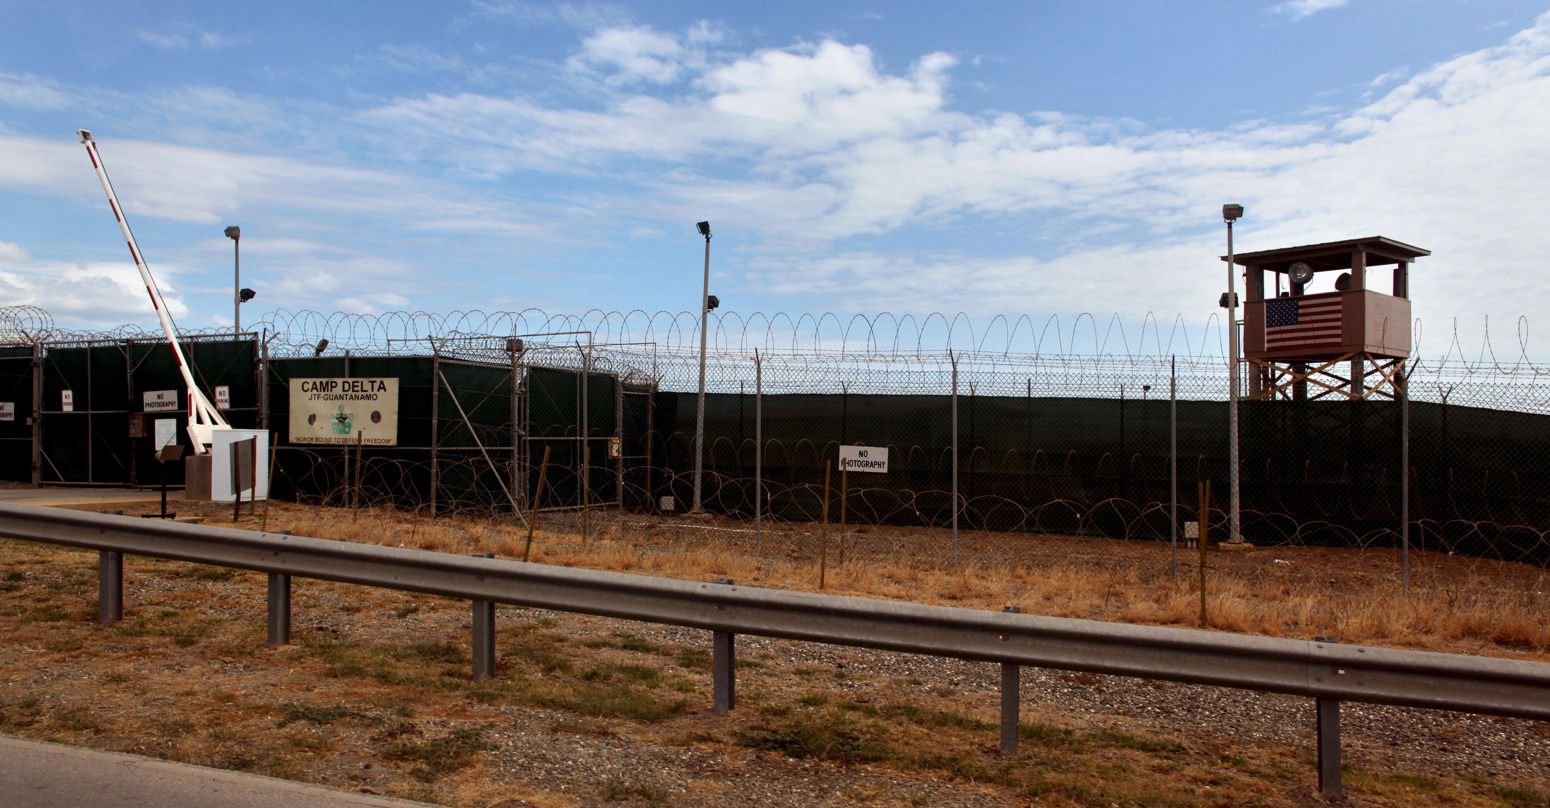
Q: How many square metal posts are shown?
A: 6